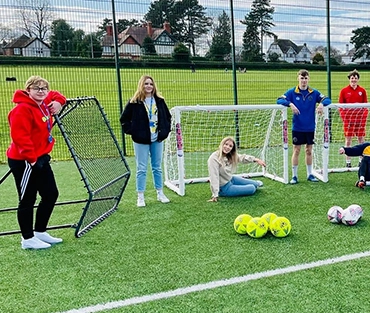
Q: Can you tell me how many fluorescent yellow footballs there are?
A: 4